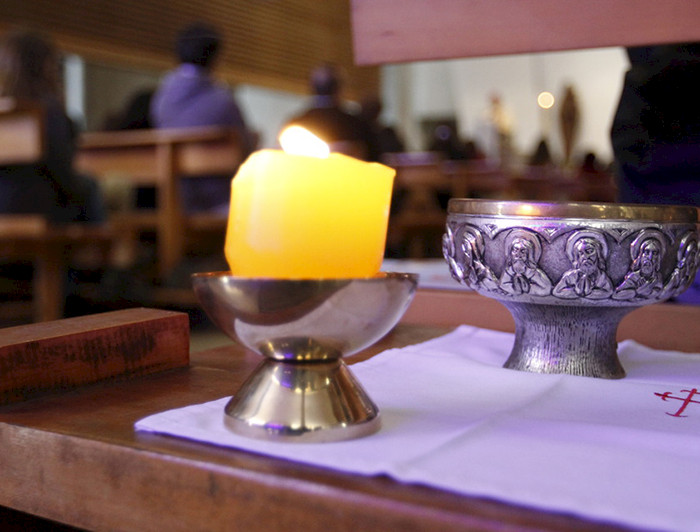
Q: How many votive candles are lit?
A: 1